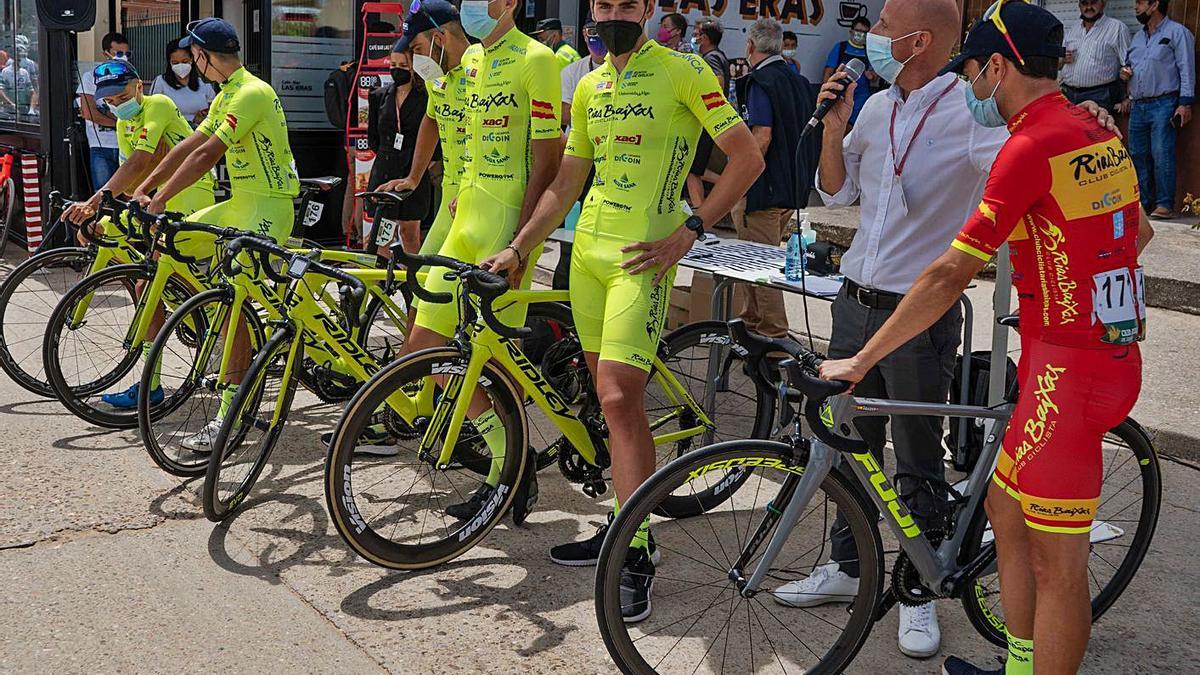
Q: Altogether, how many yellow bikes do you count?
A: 5